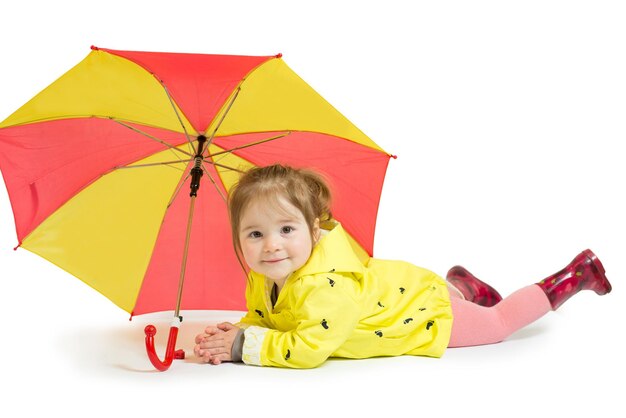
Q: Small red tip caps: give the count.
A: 5